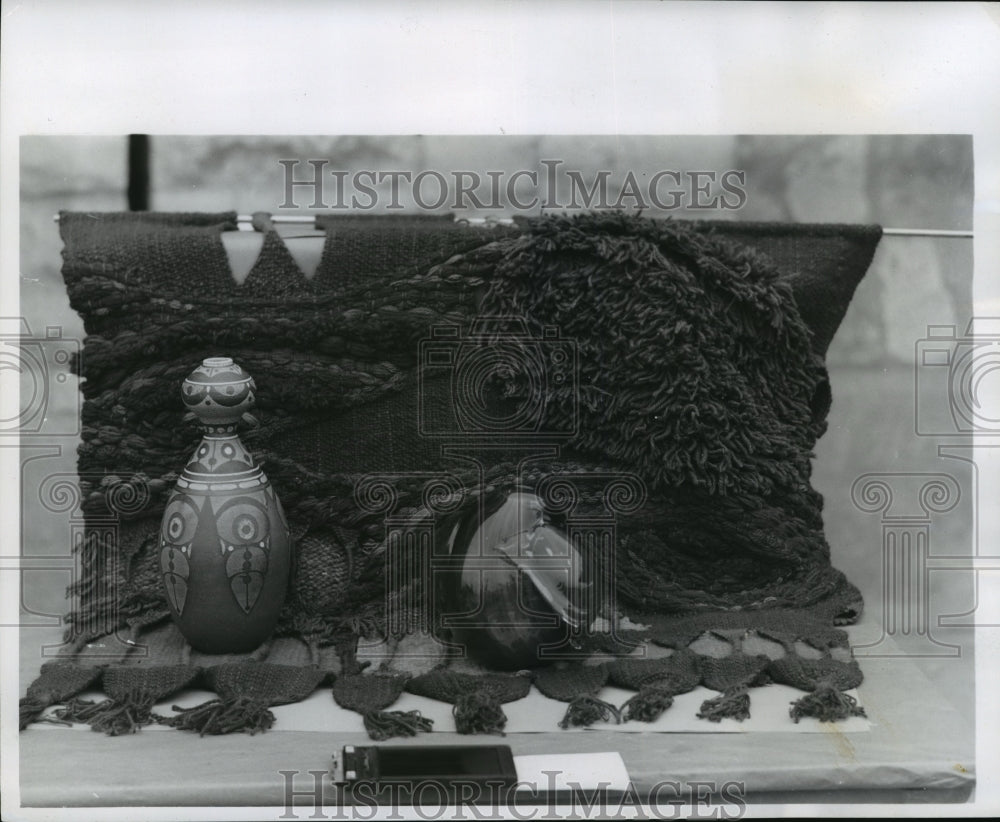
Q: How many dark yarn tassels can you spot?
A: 9